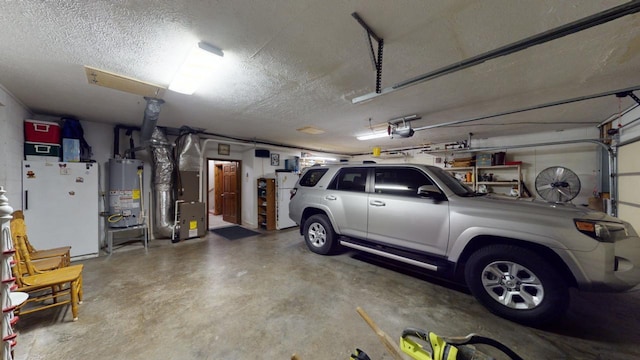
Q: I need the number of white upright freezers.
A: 1